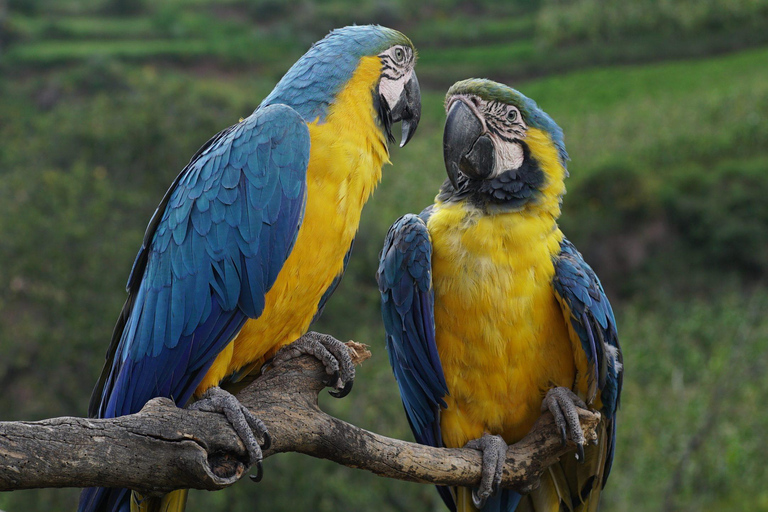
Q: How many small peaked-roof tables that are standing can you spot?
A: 0